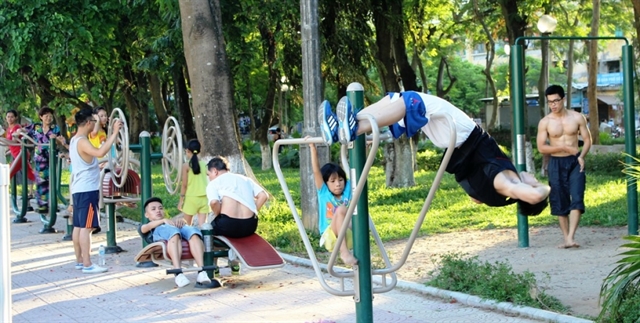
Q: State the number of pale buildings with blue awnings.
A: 1